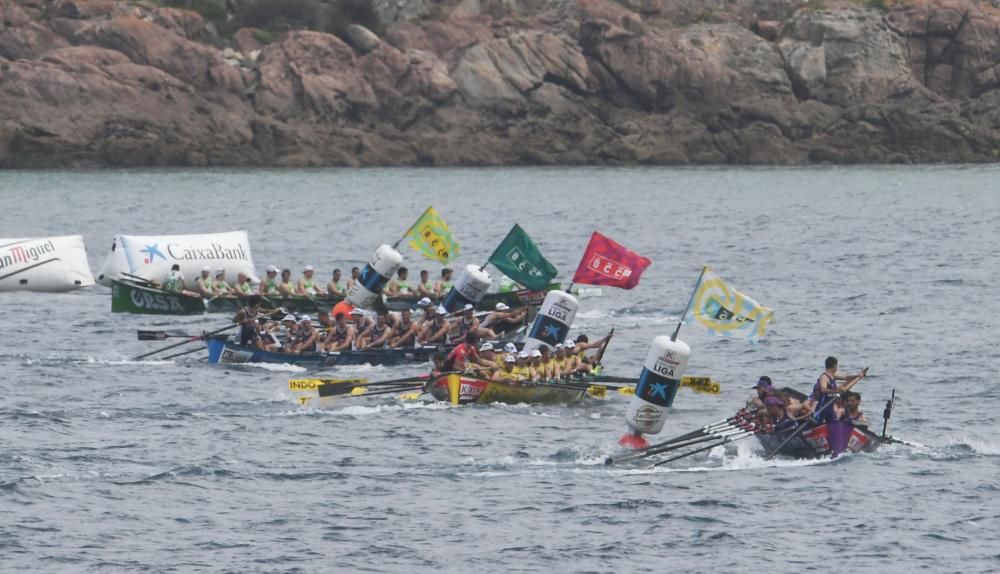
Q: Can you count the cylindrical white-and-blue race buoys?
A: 4